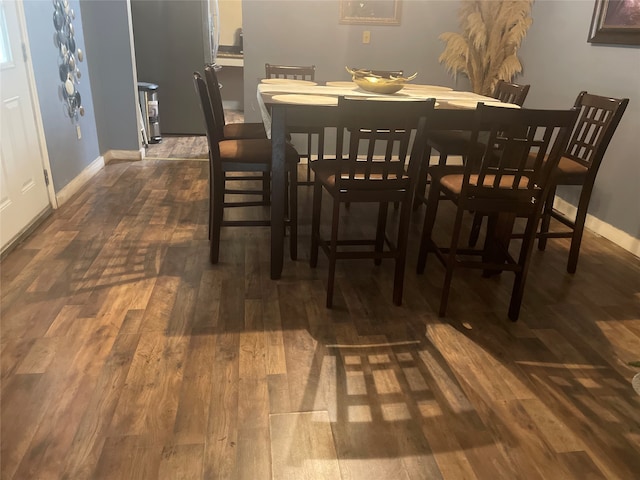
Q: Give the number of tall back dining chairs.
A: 8